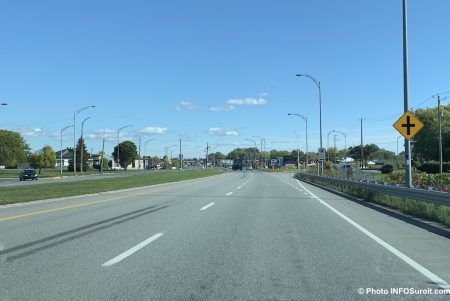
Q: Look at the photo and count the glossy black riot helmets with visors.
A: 0